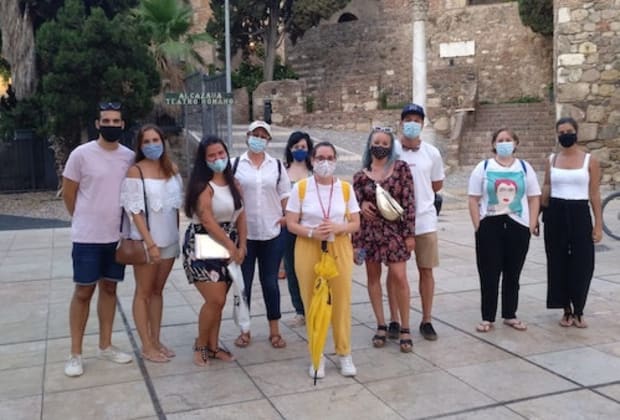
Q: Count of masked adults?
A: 10